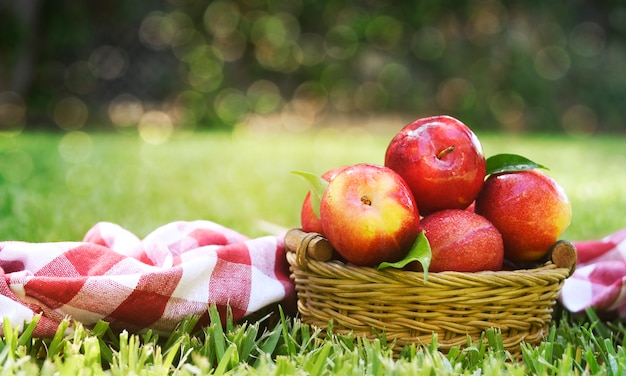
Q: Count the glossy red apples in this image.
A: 5